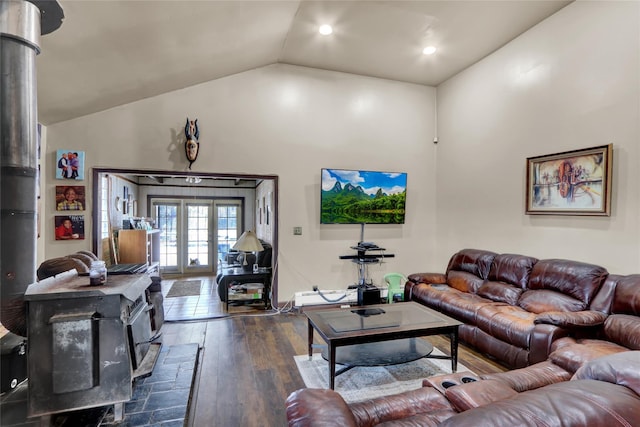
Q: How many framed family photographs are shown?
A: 3